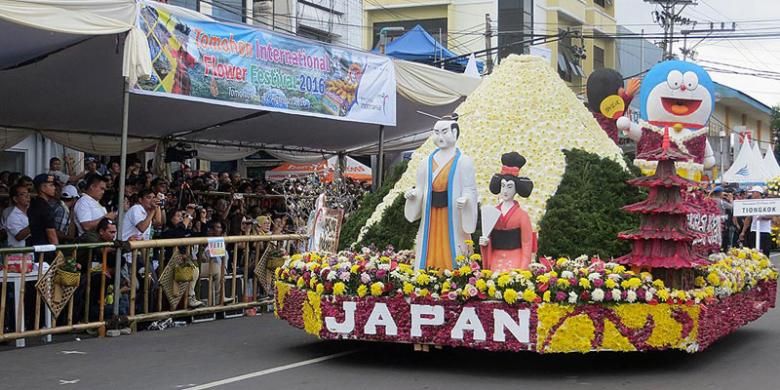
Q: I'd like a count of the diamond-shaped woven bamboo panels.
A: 3